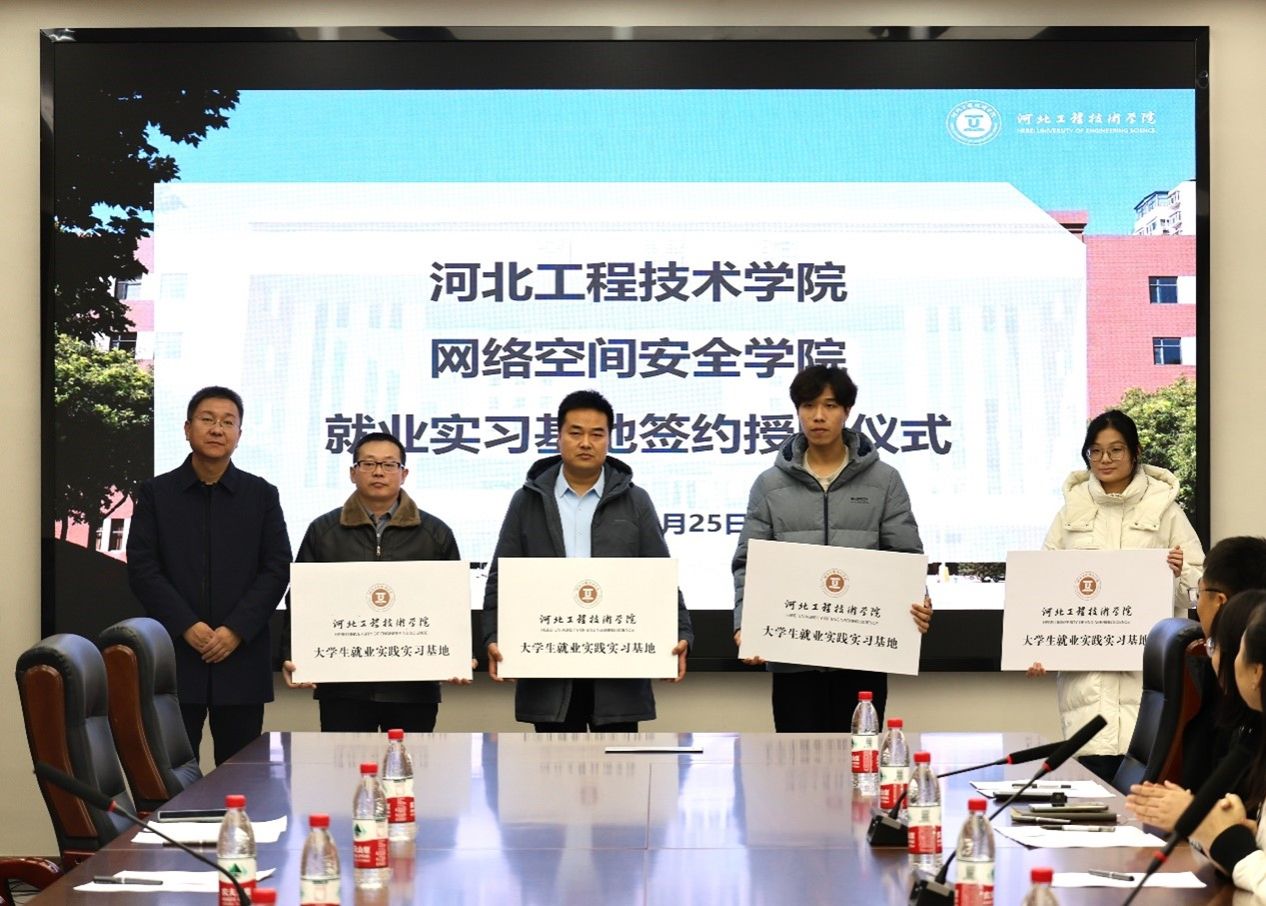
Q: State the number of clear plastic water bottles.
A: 10